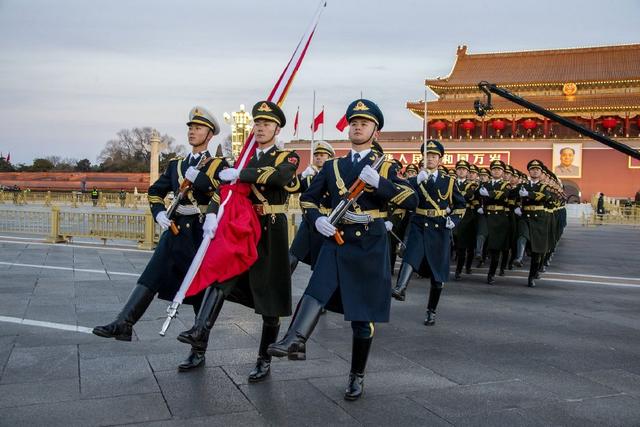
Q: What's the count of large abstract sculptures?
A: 0